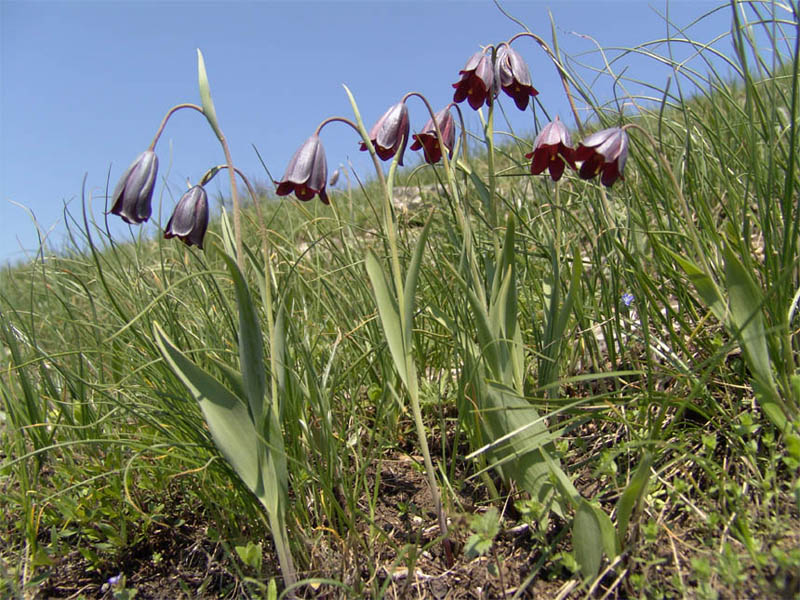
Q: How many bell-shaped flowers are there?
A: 9